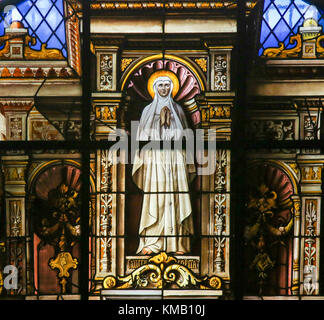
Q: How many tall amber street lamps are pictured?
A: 0